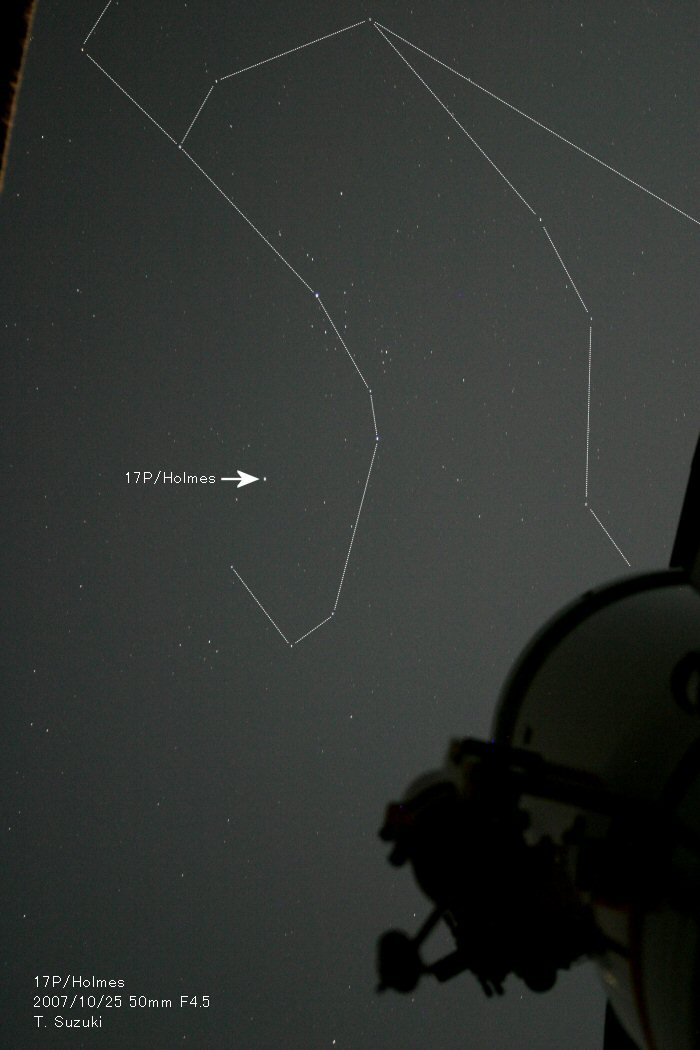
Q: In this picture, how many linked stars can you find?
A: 13